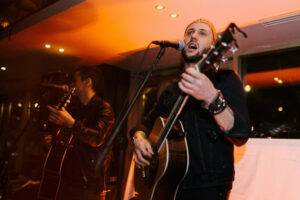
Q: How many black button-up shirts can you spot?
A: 1